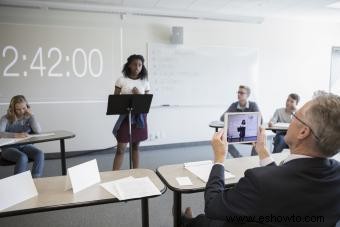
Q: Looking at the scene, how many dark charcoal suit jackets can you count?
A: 1